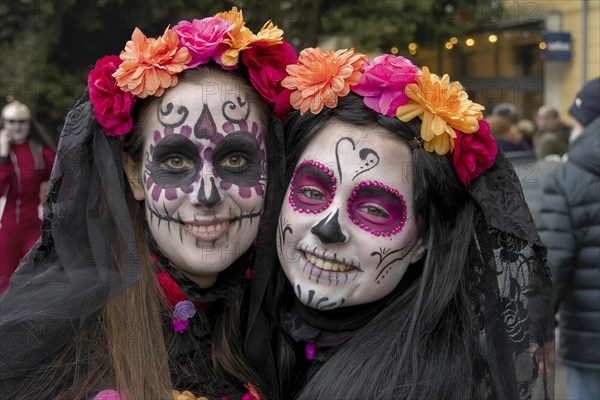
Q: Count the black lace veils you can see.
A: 2